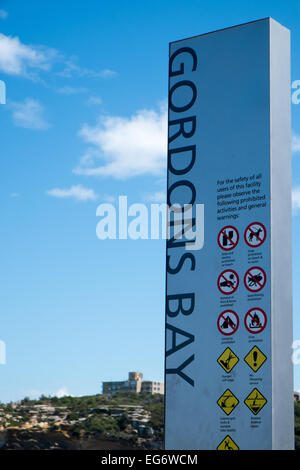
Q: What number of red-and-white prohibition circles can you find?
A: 6